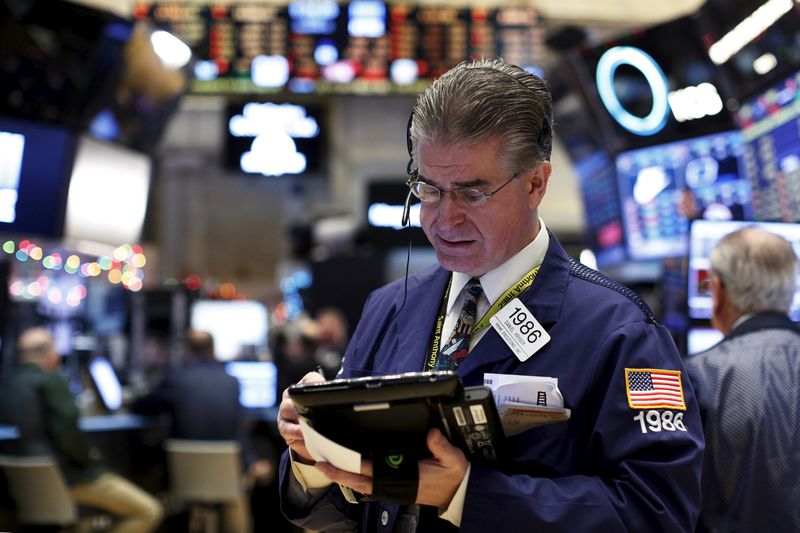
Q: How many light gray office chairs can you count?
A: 2